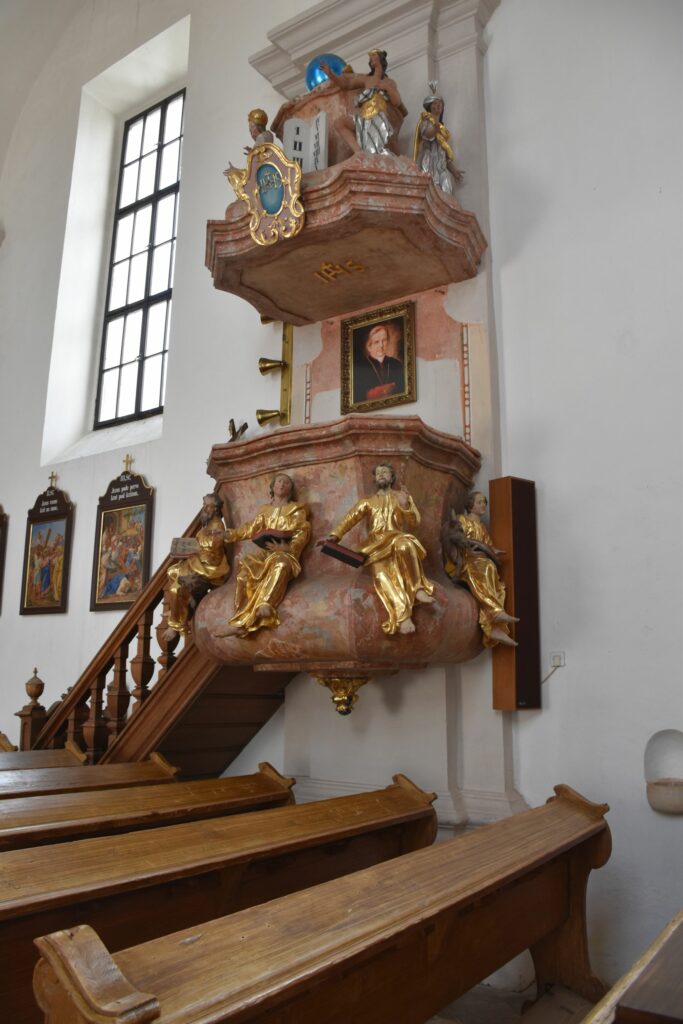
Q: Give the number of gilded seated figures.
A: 4